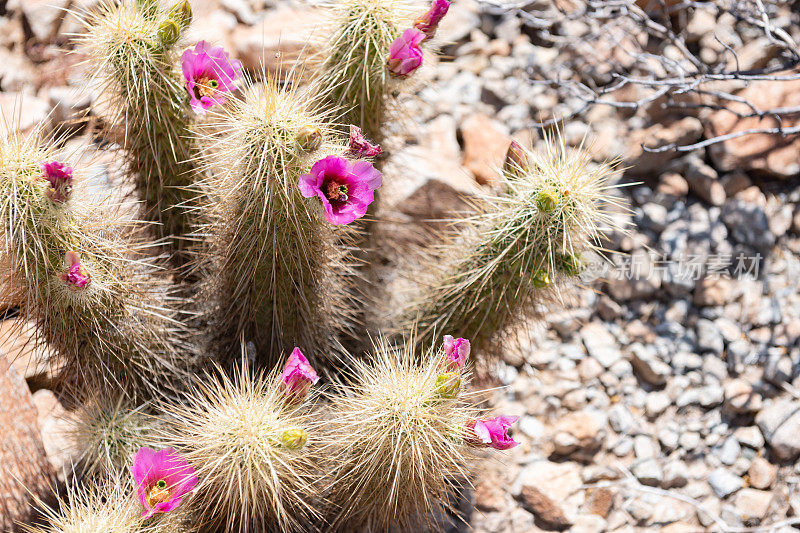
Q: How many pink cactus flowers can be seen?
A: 11